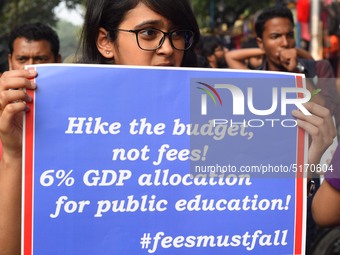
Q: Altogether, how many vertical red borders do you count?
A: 2